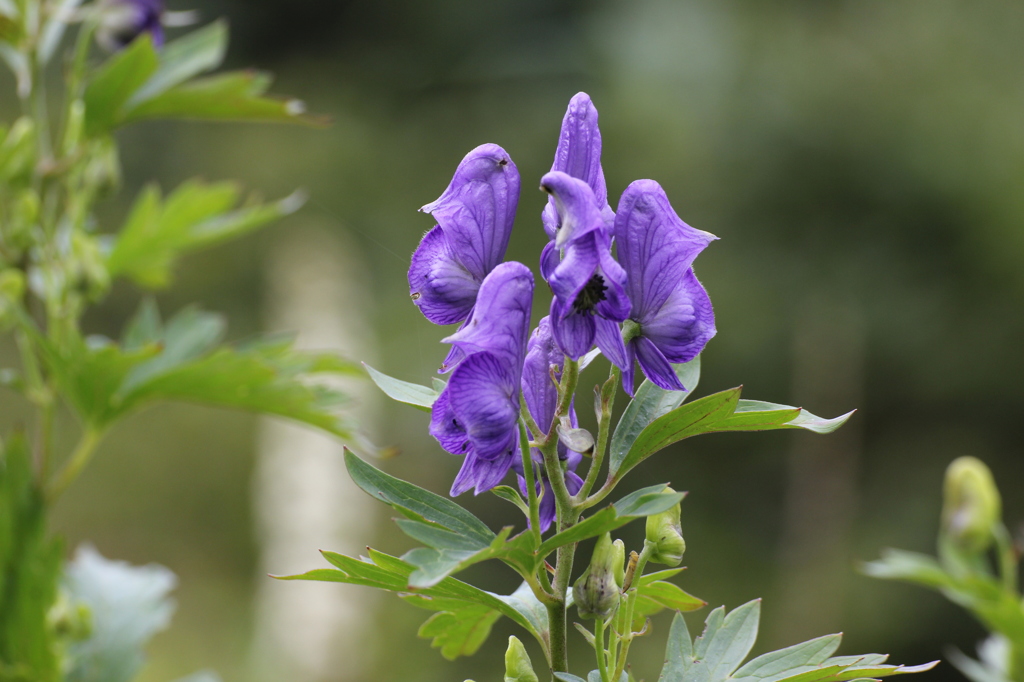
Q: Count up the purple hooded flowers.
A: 6